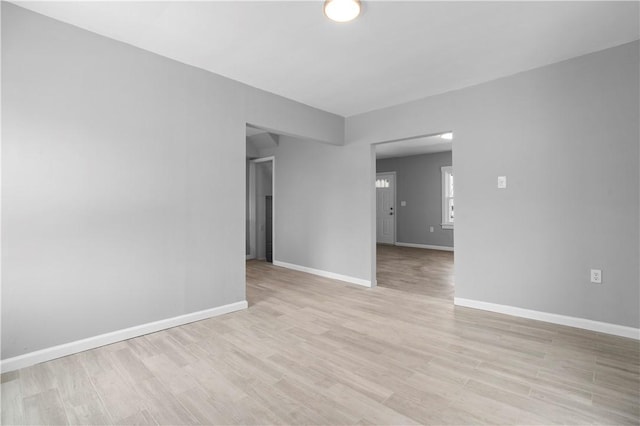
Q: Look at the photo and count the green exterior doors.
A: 0